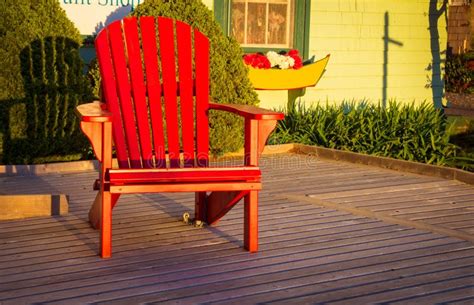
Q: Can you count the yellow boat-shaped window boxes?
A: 1